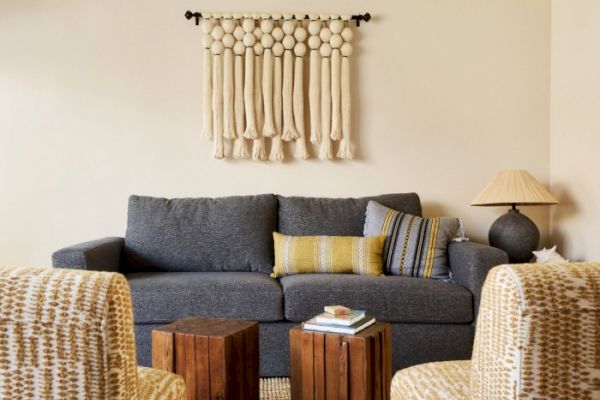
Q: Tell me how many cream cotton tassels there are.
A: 14